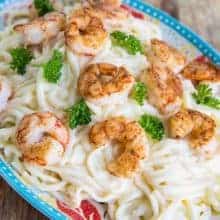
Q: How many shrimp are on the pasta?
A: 11